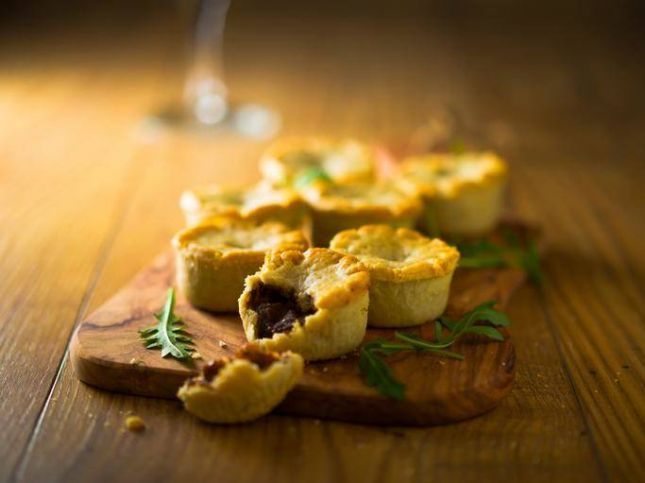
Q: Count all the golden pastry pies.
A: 7